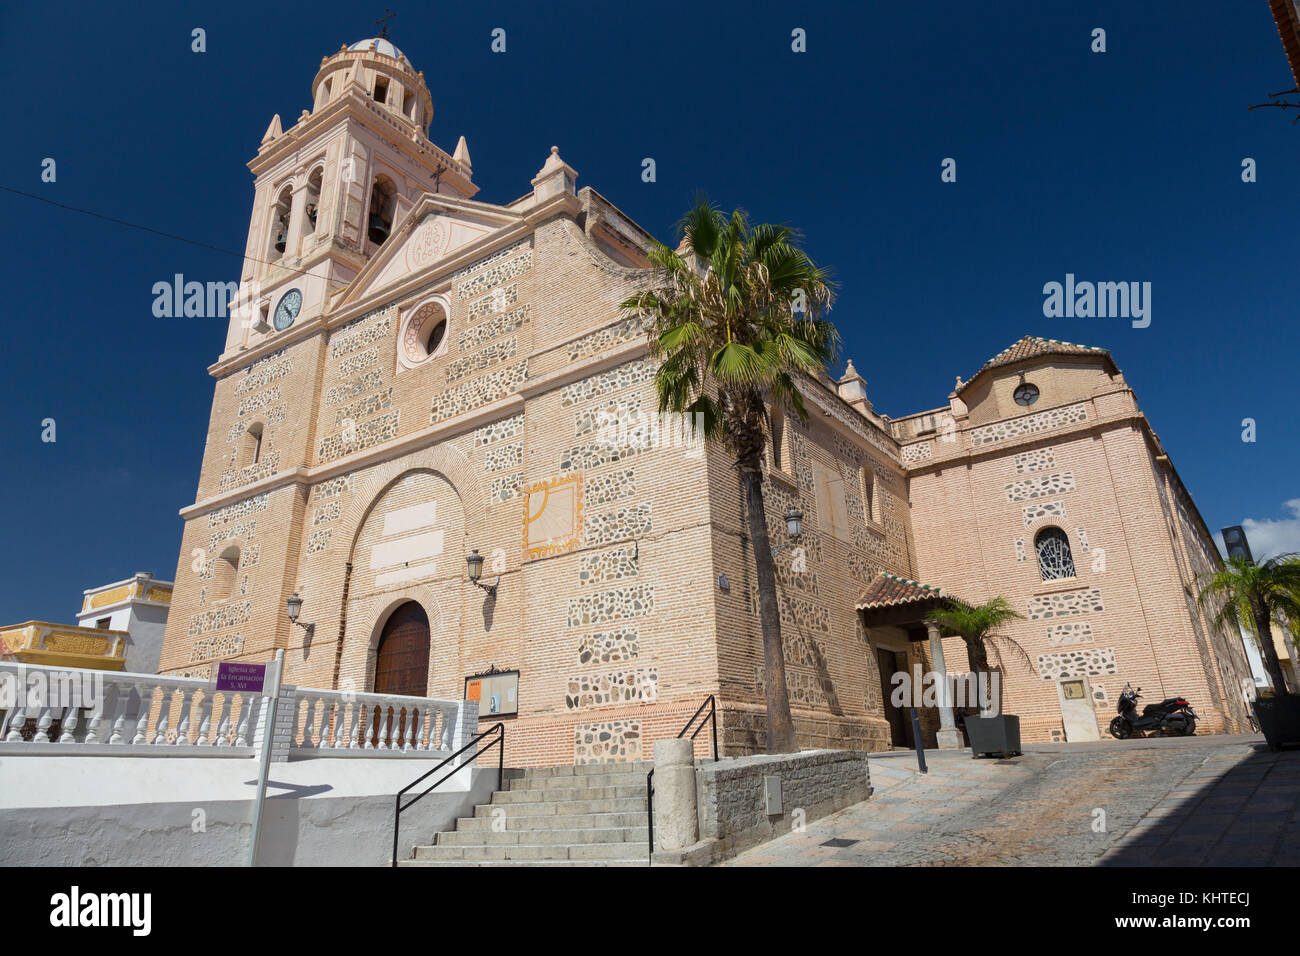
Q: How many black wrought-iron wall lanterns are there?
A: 3